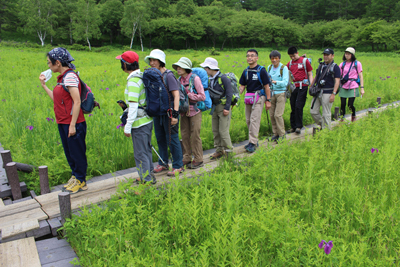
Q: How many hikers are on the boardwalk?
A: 10